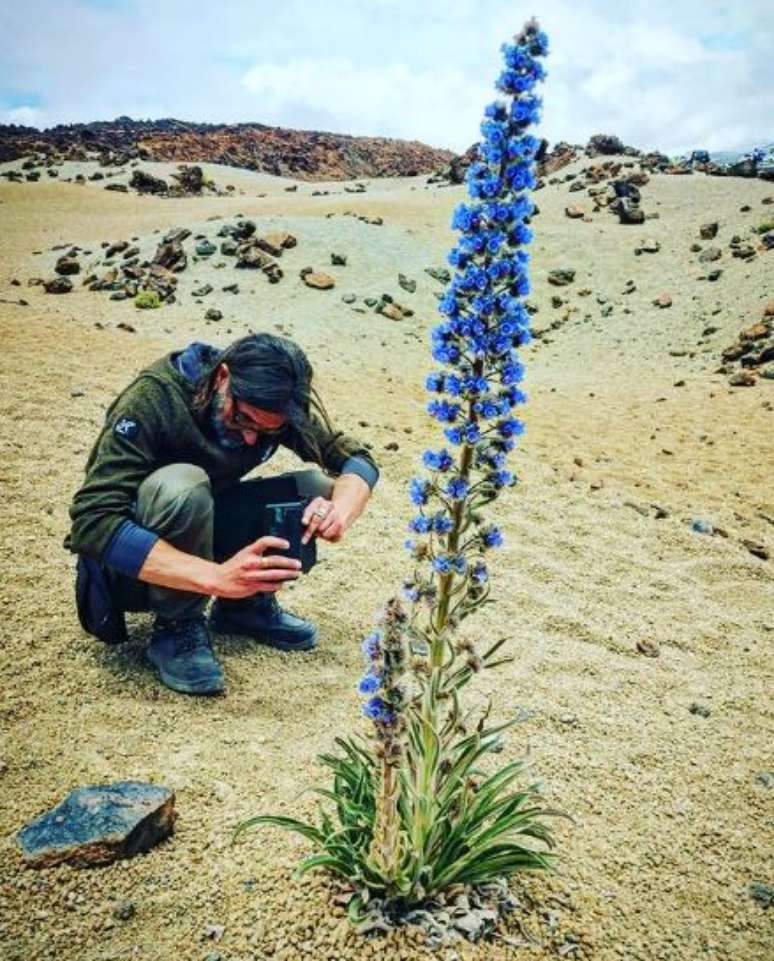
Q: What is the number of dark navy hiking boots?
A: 2